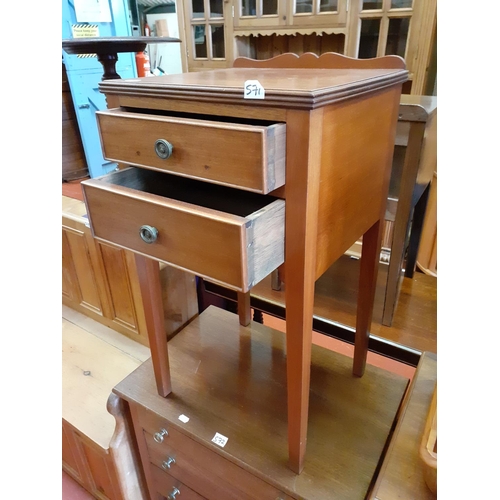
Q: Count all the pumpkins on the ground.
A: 0